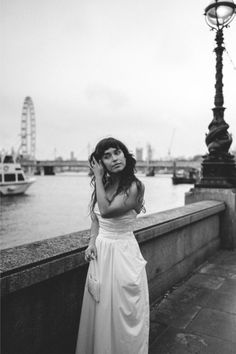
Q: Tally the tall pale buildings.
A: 2